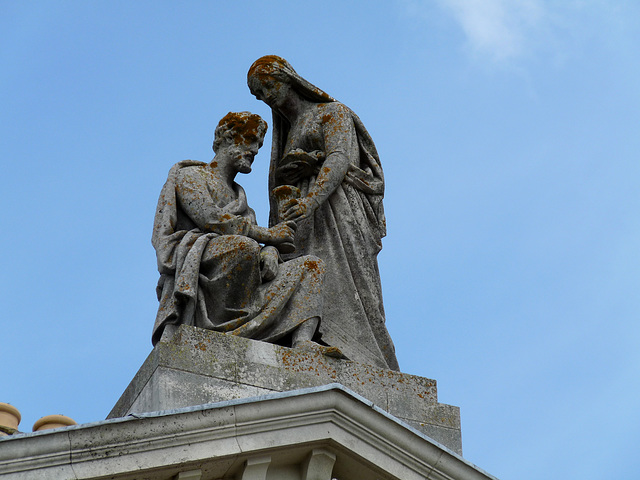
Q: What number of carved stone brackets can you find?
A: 3